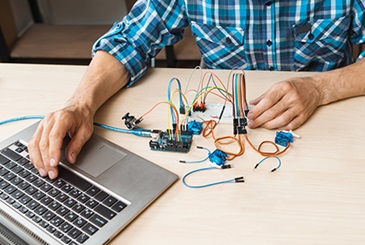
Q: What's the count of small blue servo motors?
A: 3